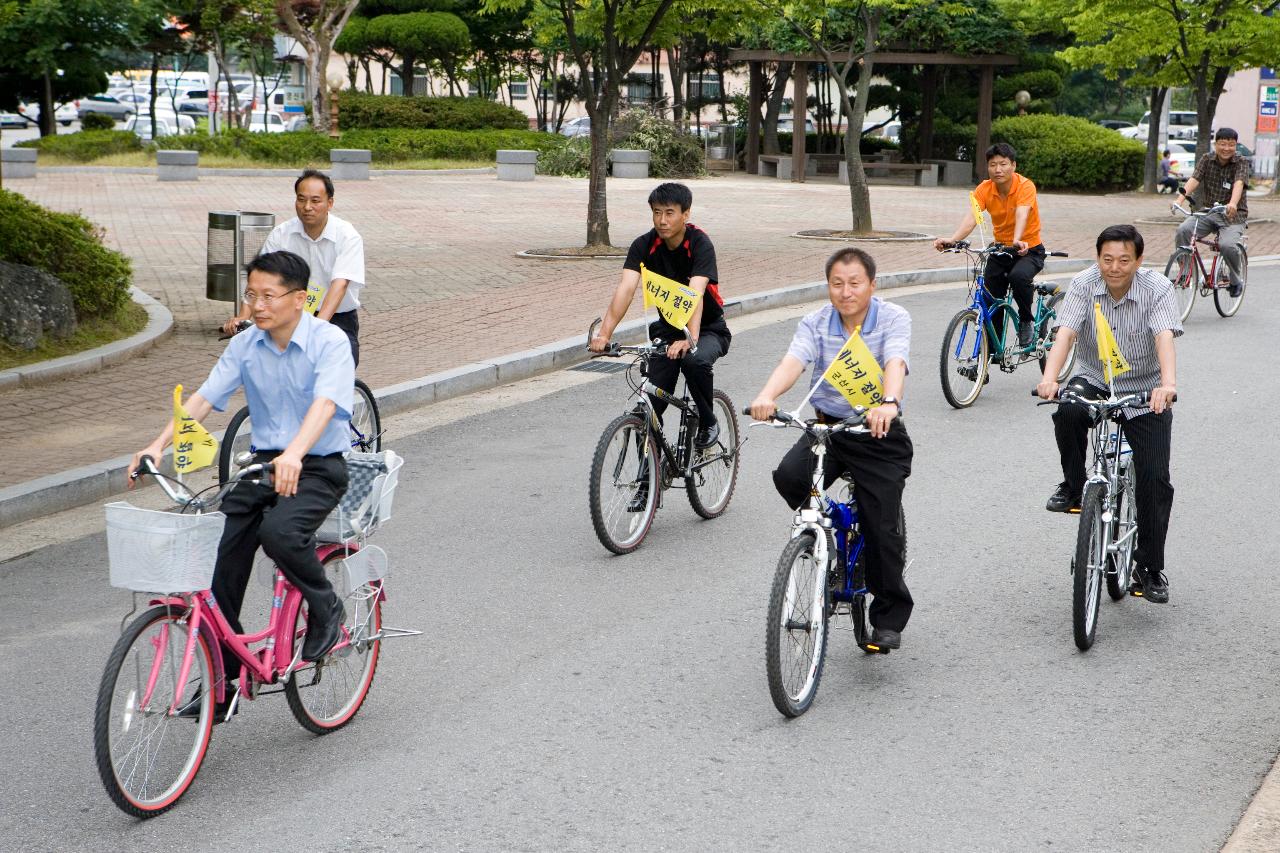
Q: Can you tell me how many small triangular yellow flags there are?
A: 6